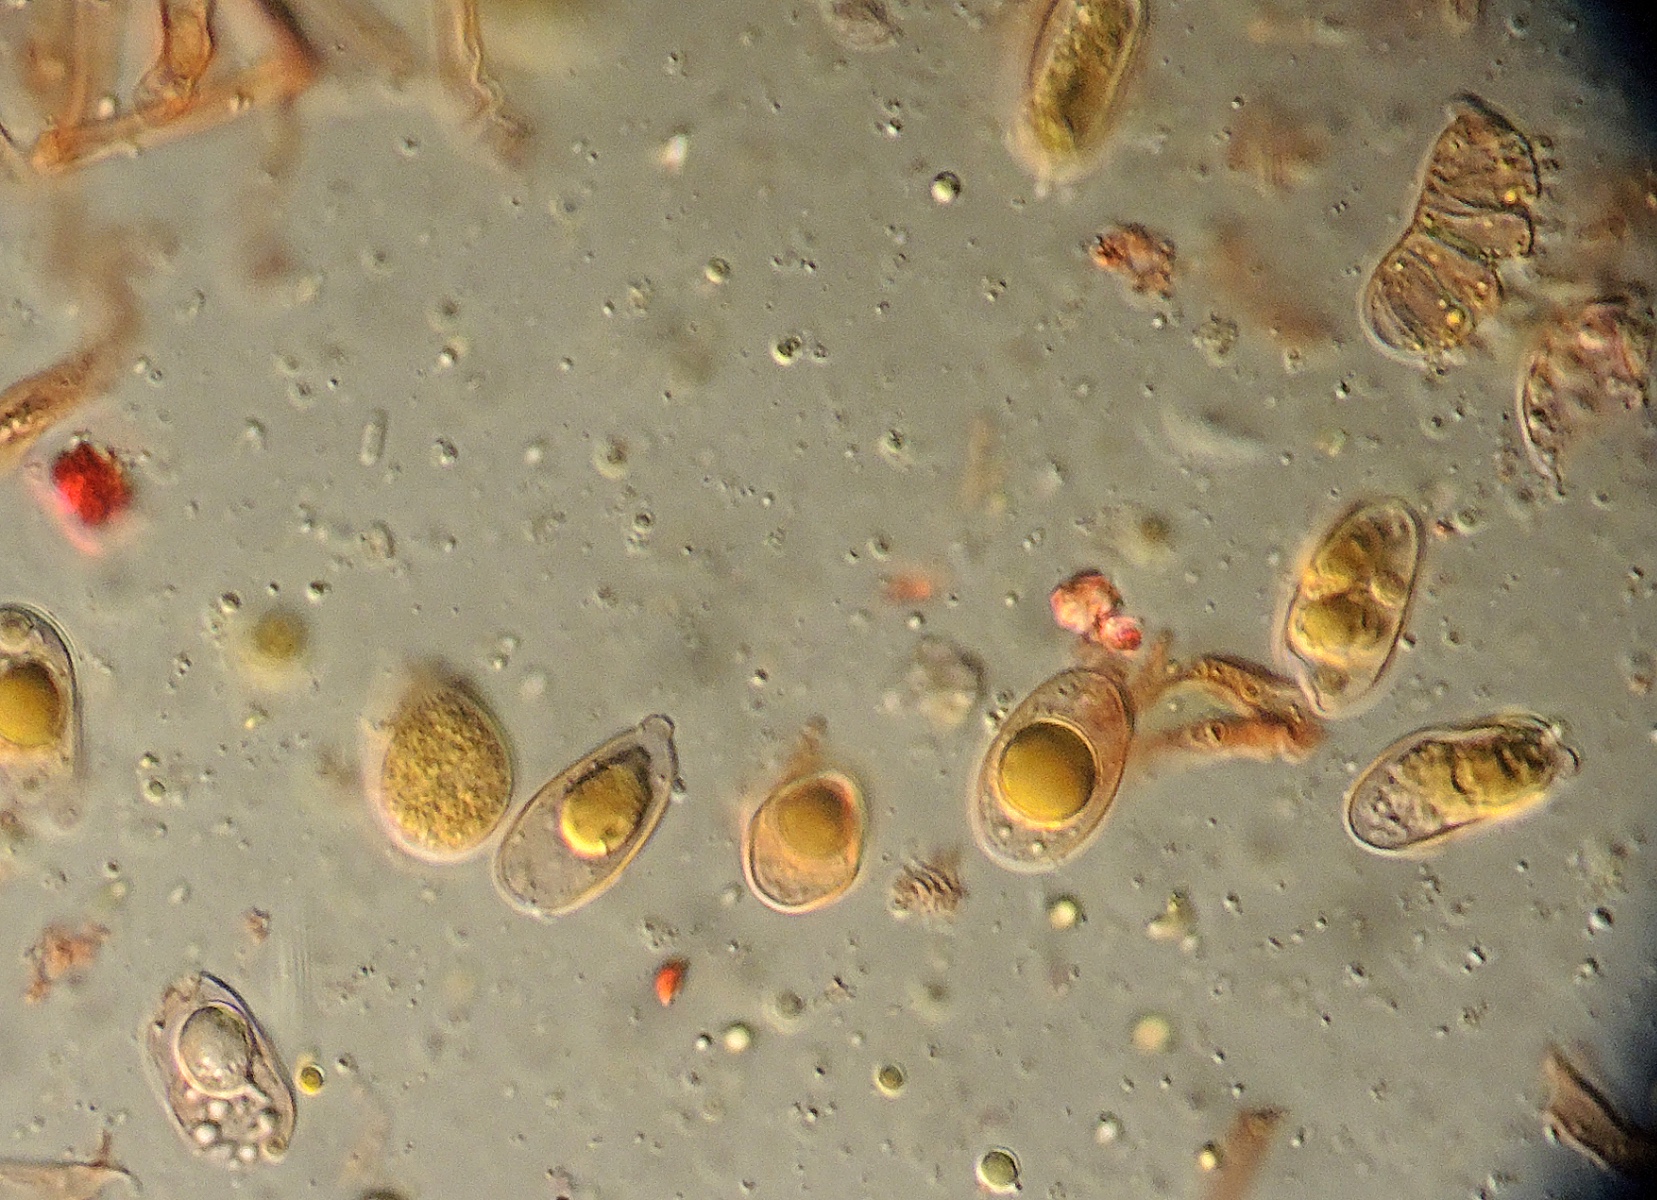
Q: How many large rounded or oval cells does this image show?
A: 9